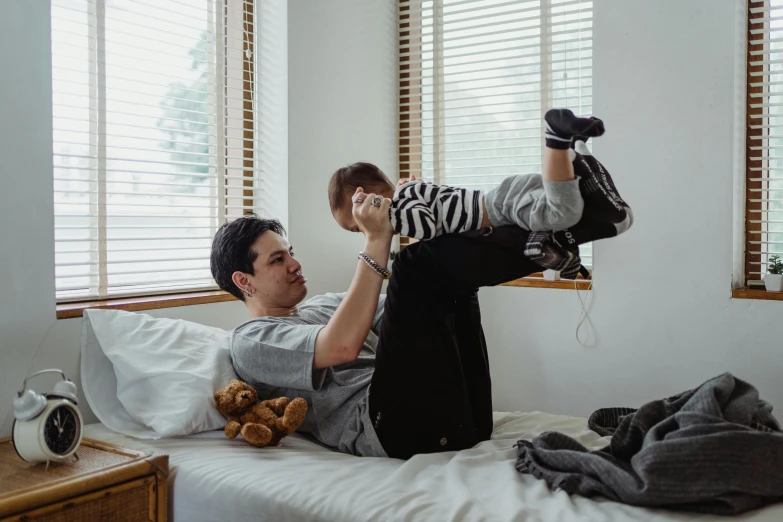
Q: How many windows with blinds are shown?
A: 3